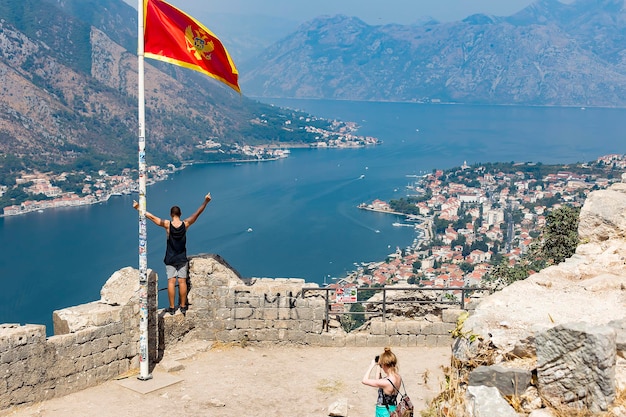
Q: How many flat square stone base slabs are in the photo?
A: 1